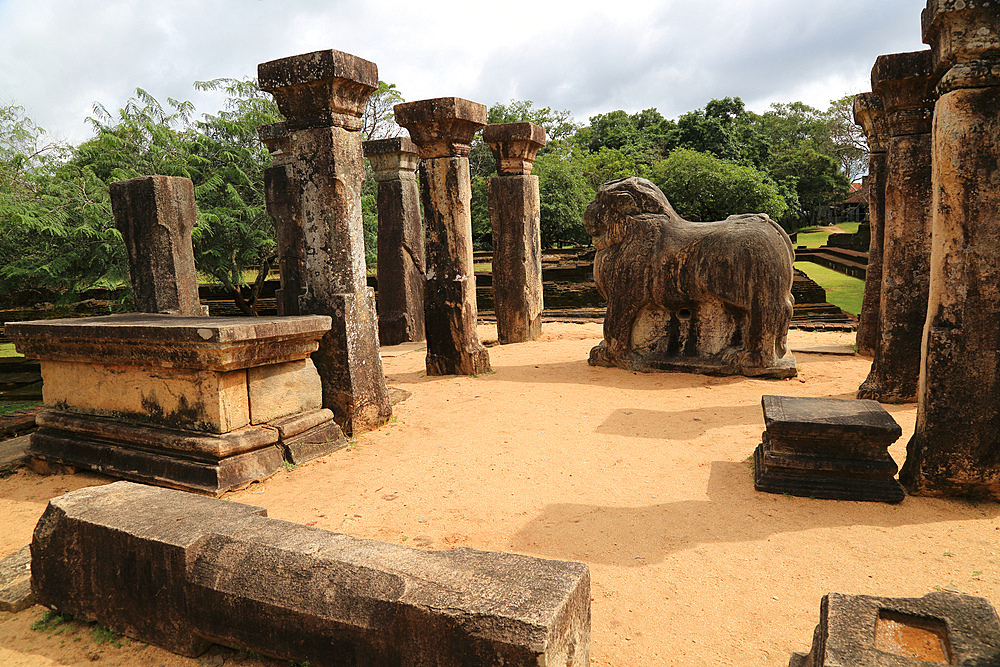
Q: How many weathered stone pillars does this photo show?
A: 9